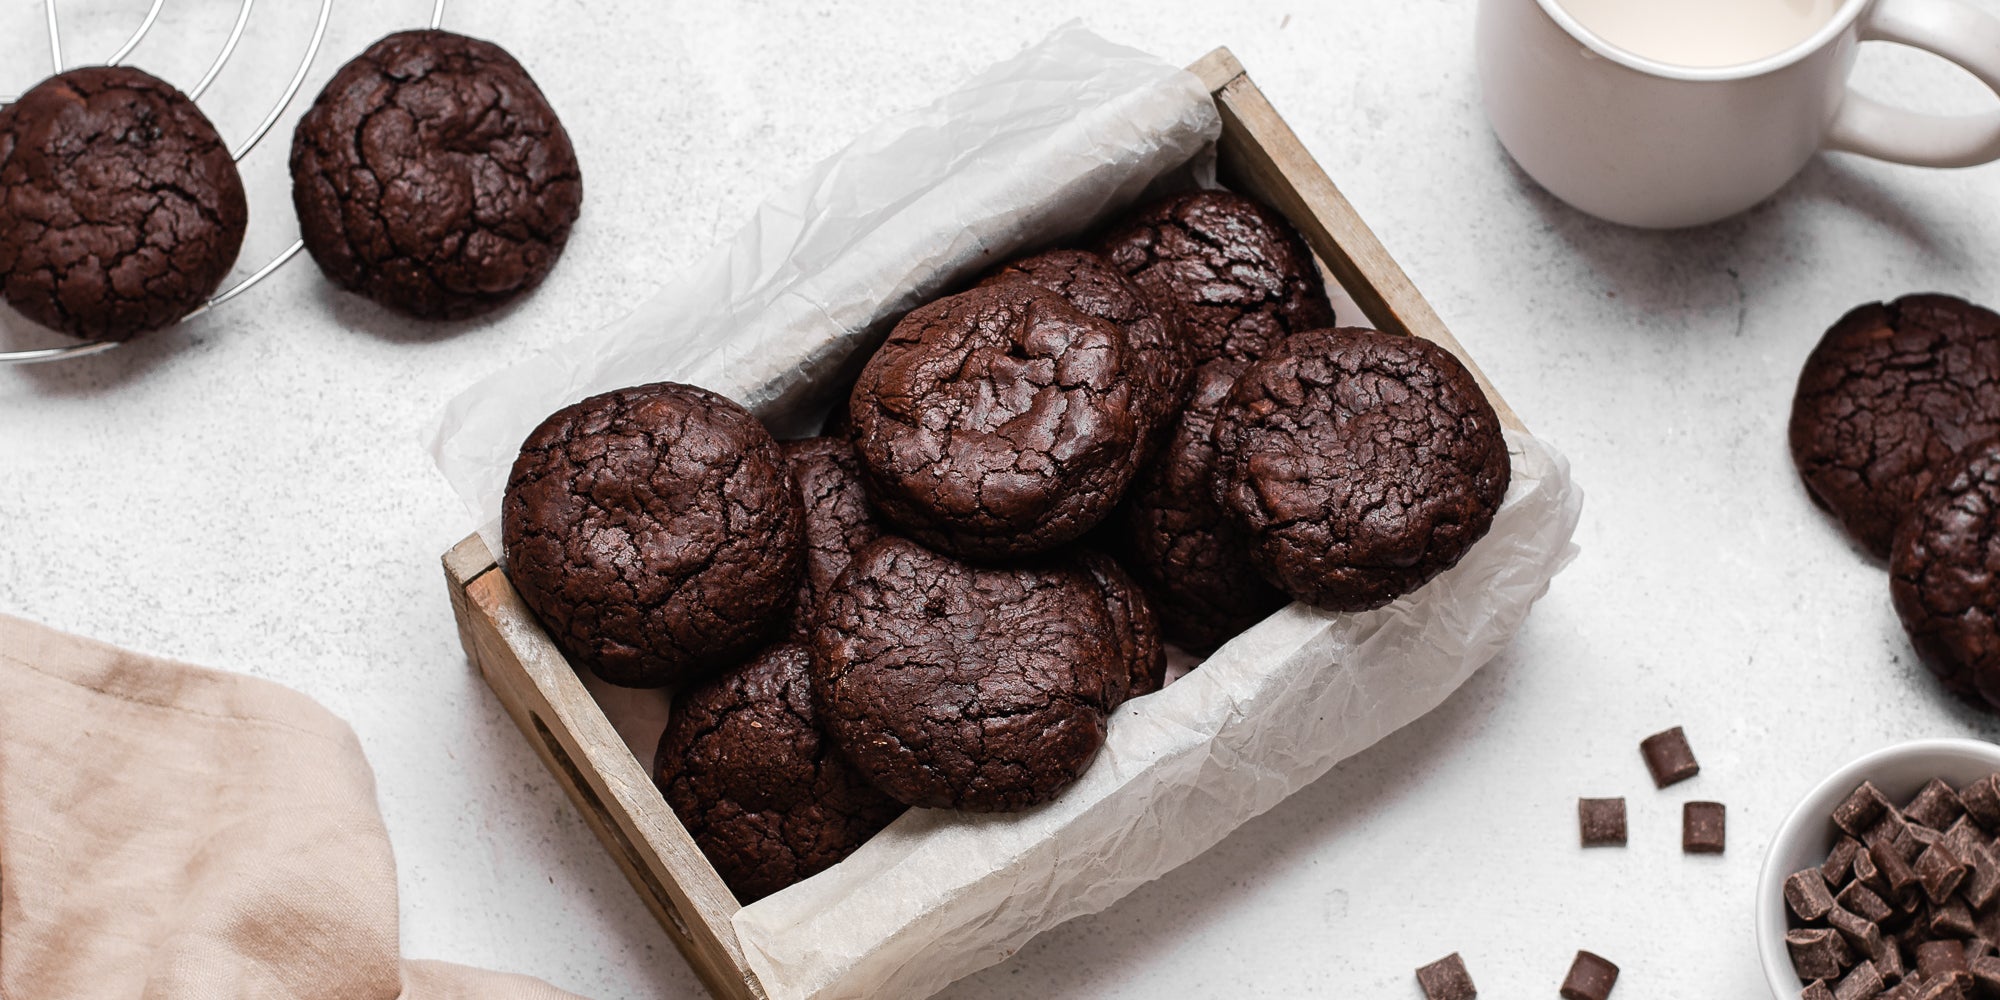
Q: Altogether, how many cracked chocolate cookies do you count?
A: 14